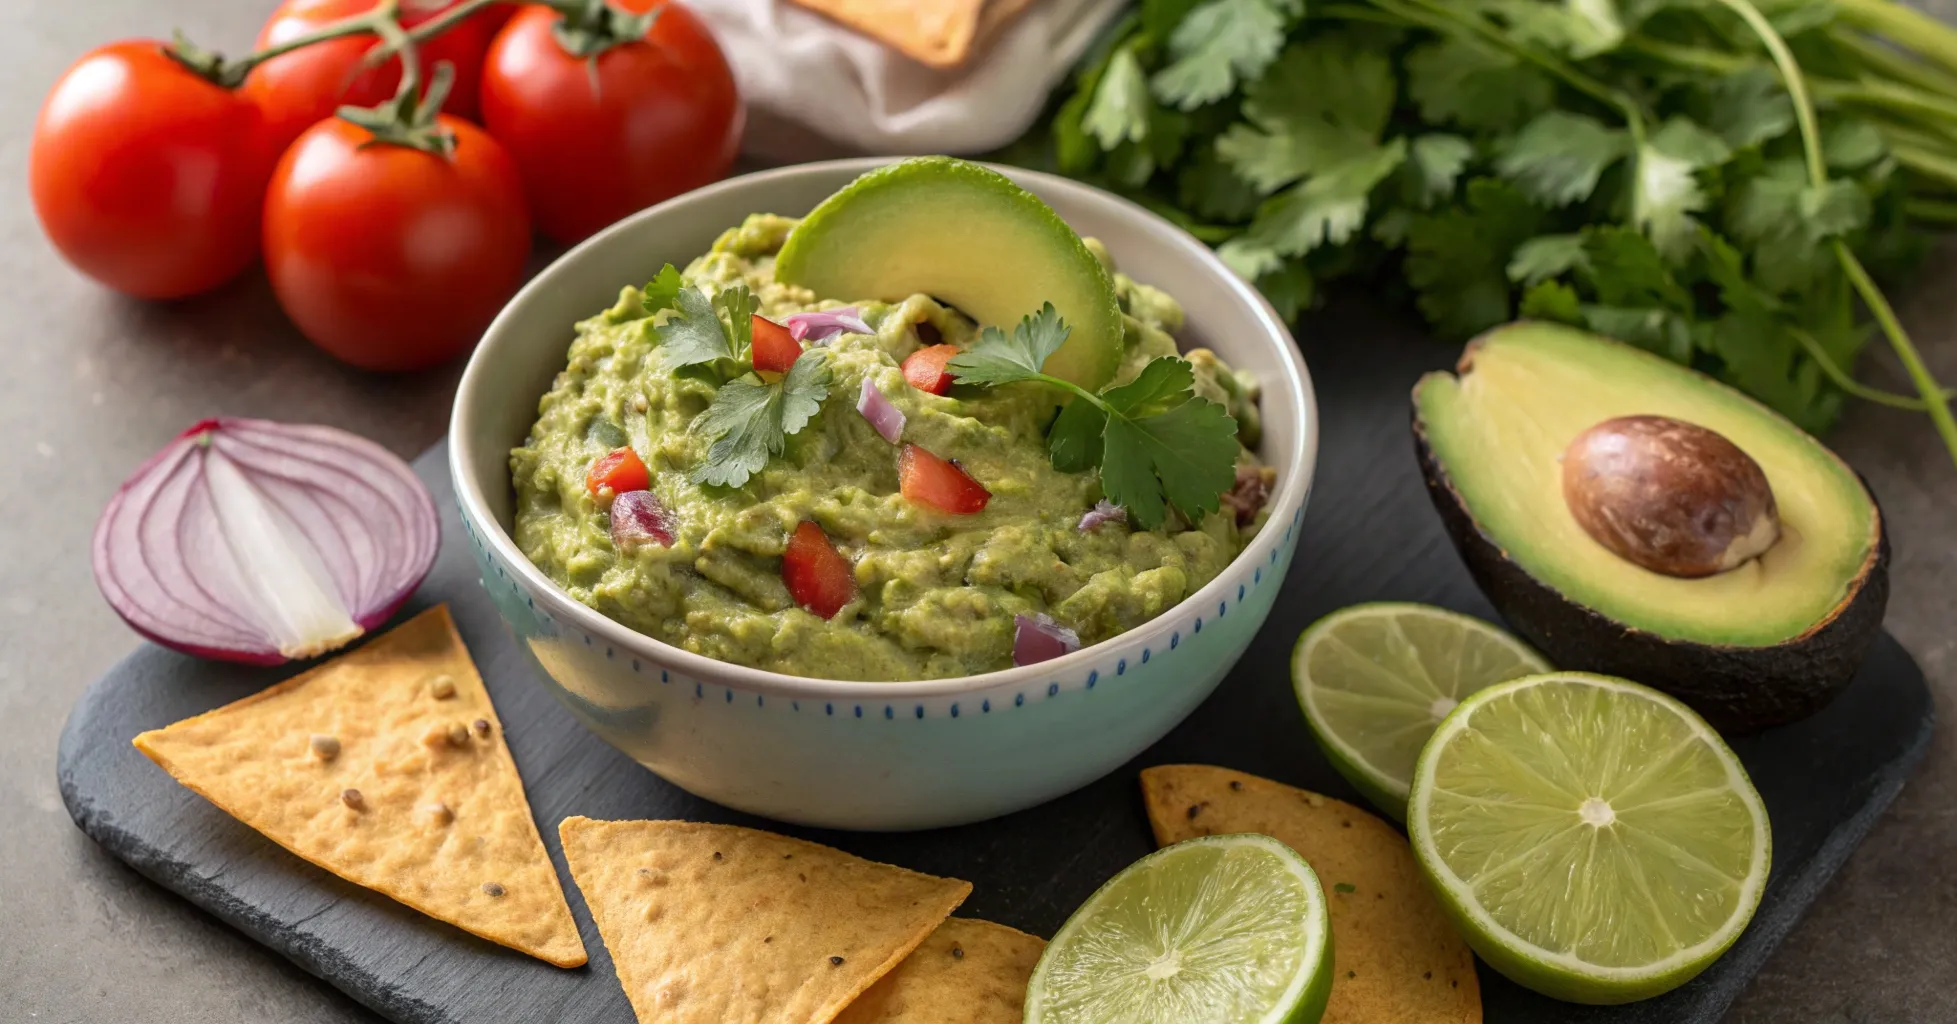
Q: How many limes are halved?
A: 3